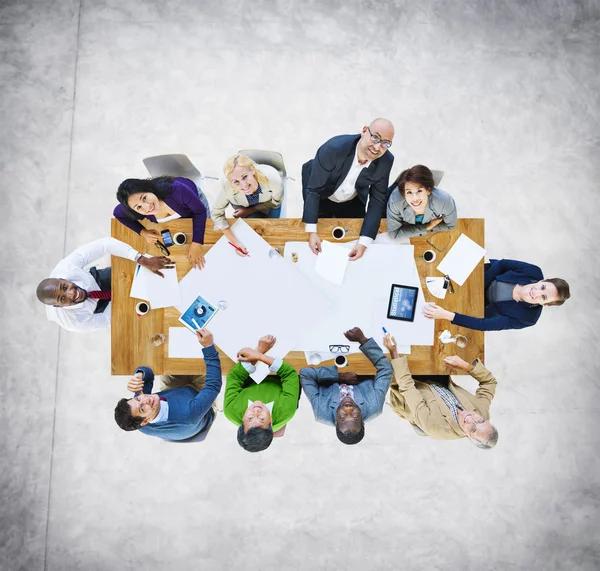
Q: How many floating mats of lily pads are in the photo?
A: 0